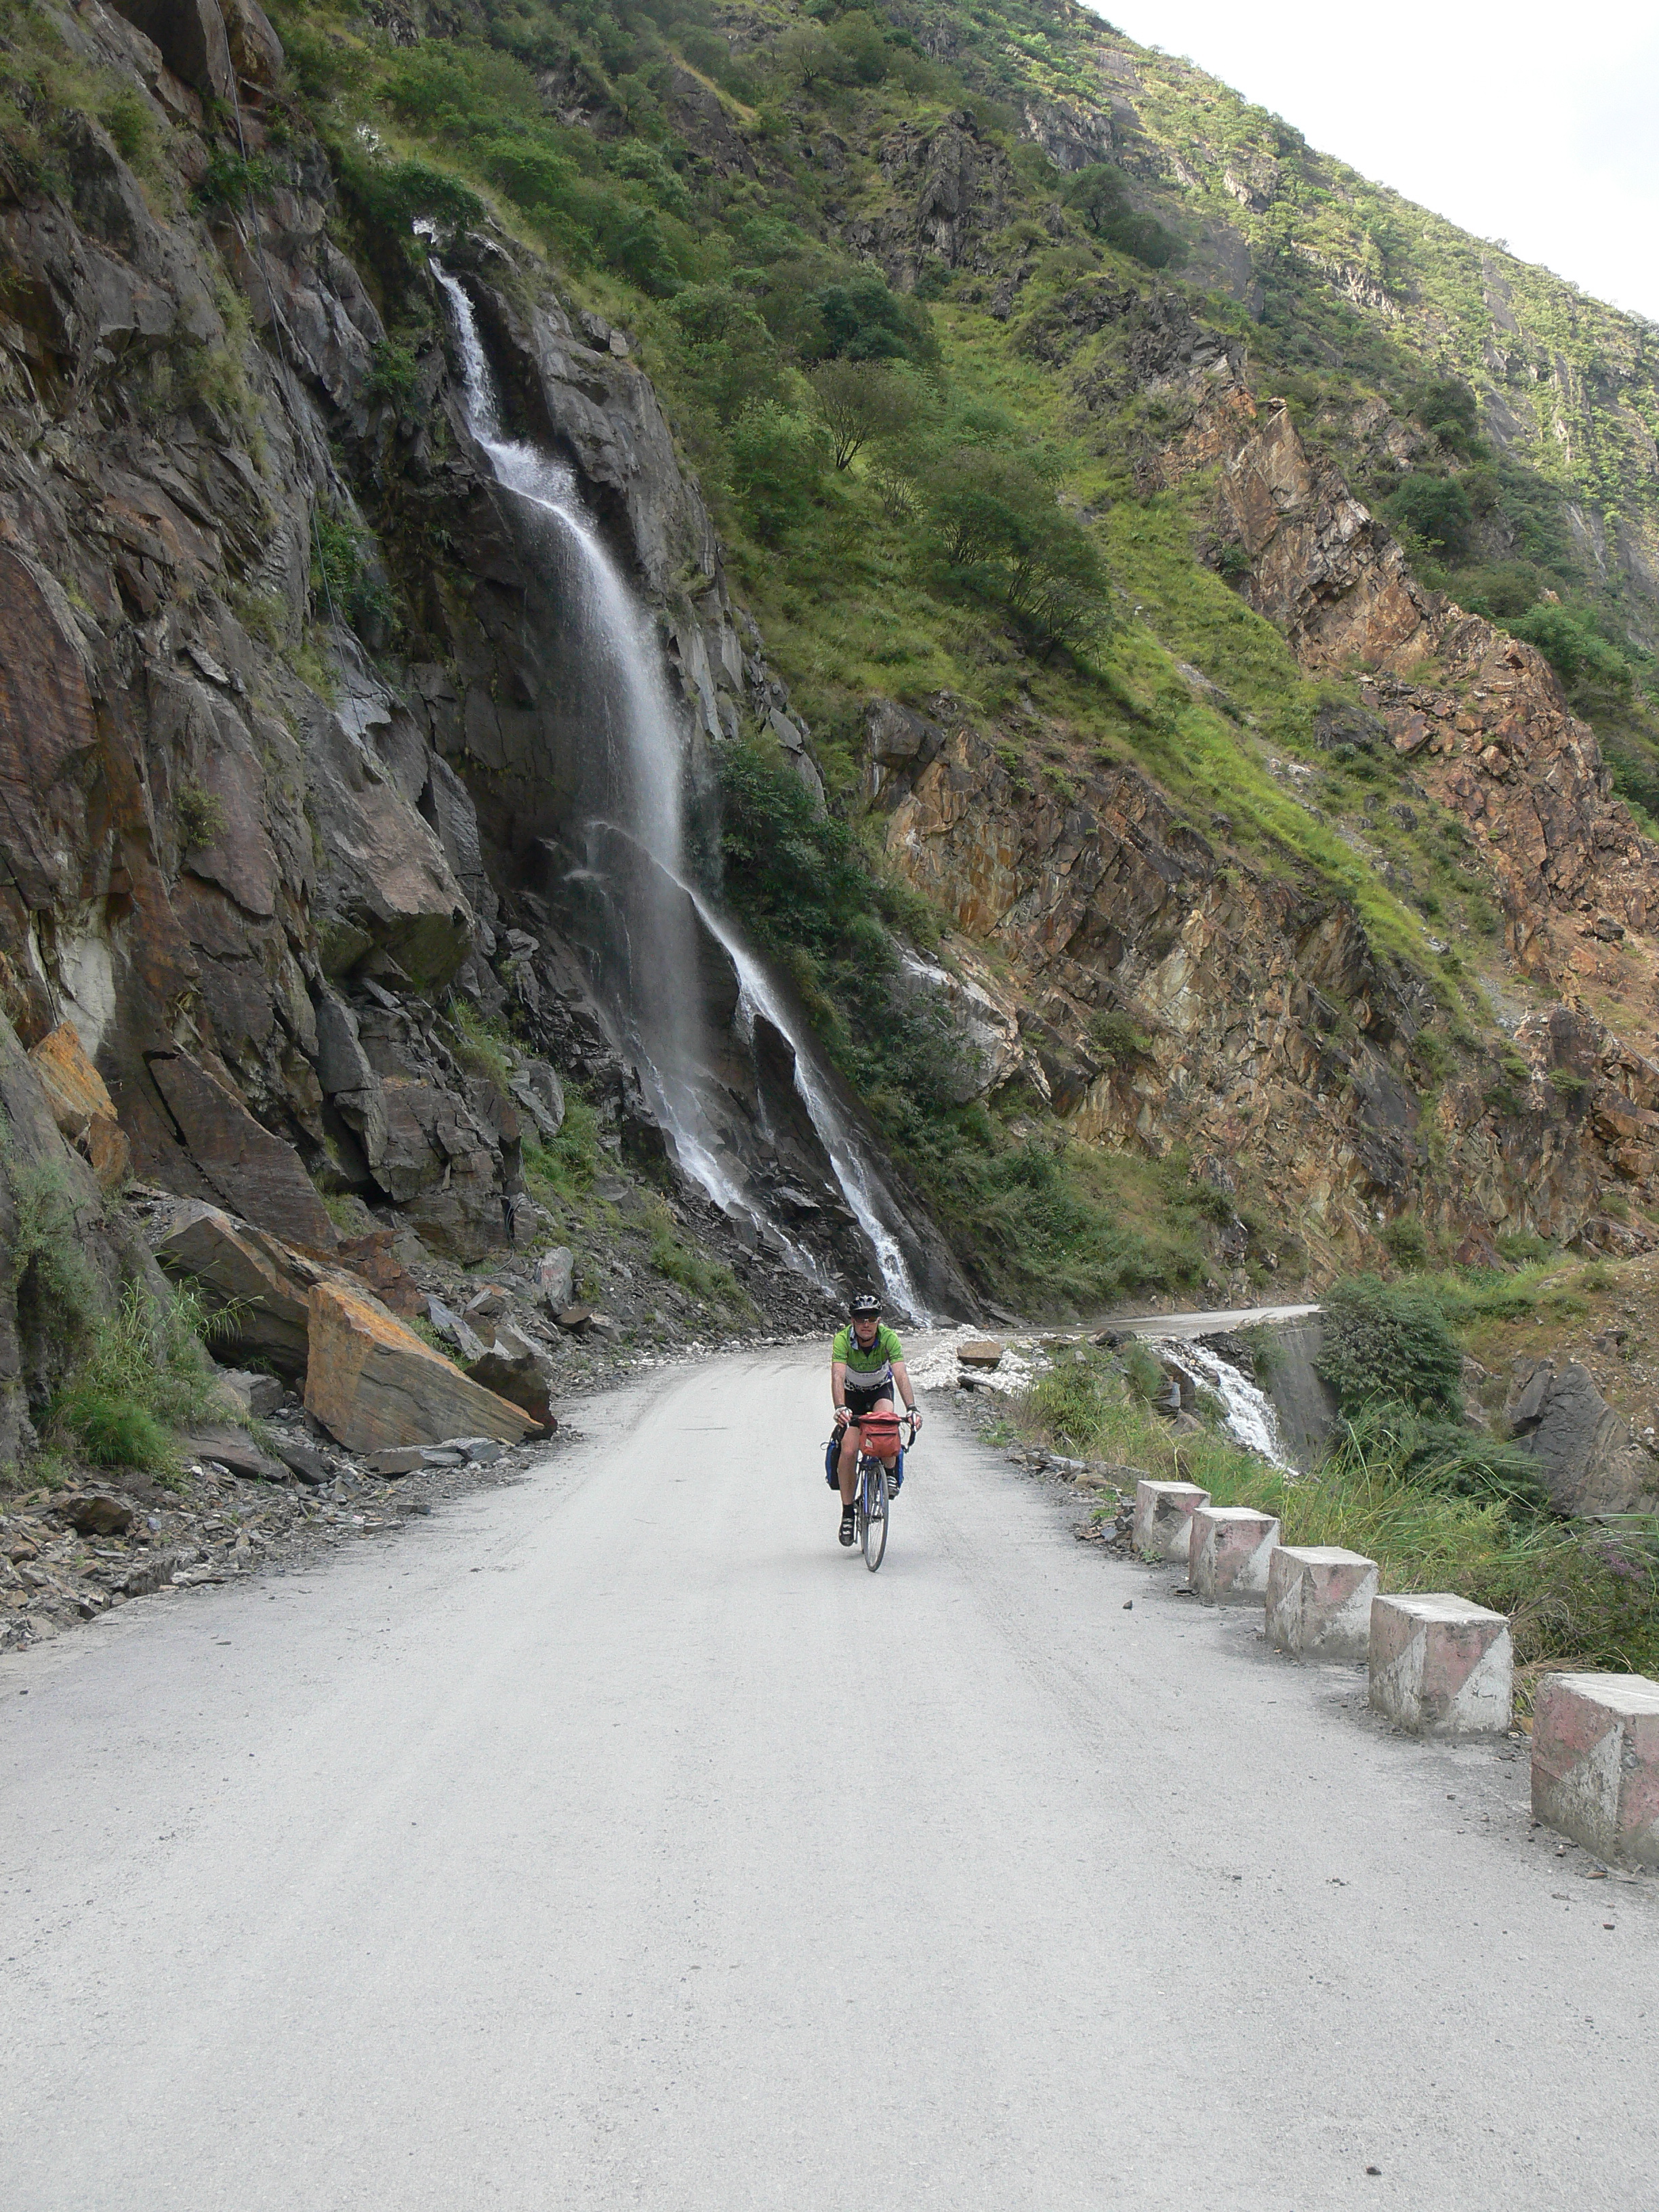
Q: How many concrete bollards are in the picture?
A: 5